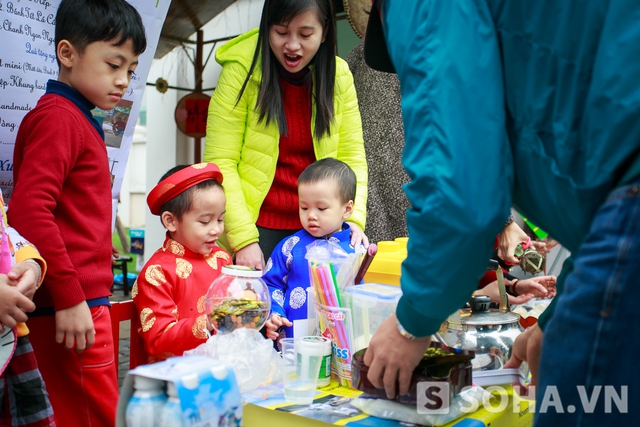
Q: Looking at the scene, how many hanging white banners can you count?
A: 1